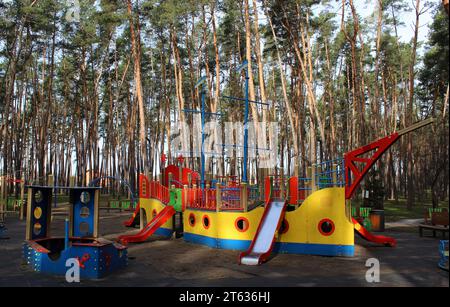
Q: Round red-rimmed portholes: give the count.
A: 6